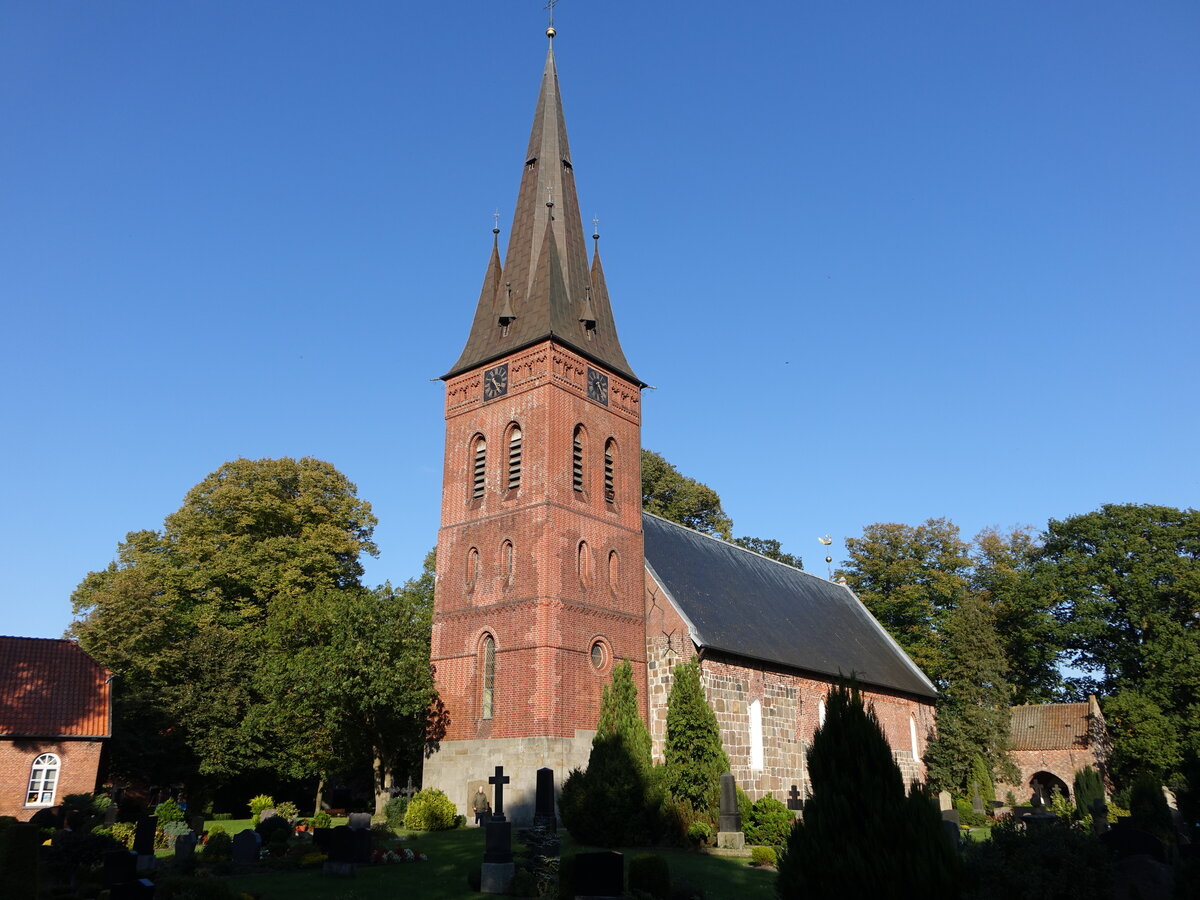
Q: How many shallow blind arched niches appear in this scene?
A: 4